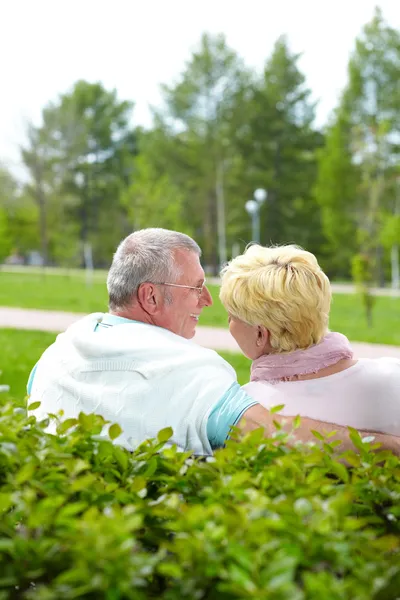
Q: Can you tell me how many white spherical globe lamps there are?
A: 2